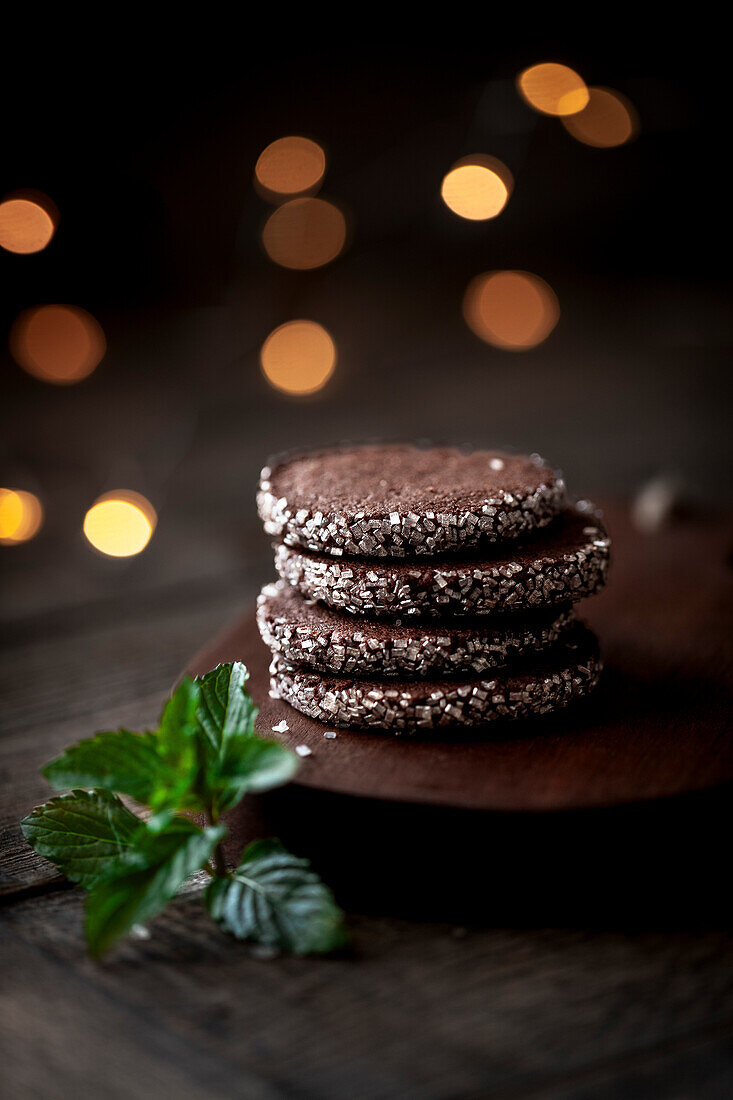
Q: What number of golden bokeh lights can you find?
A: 11